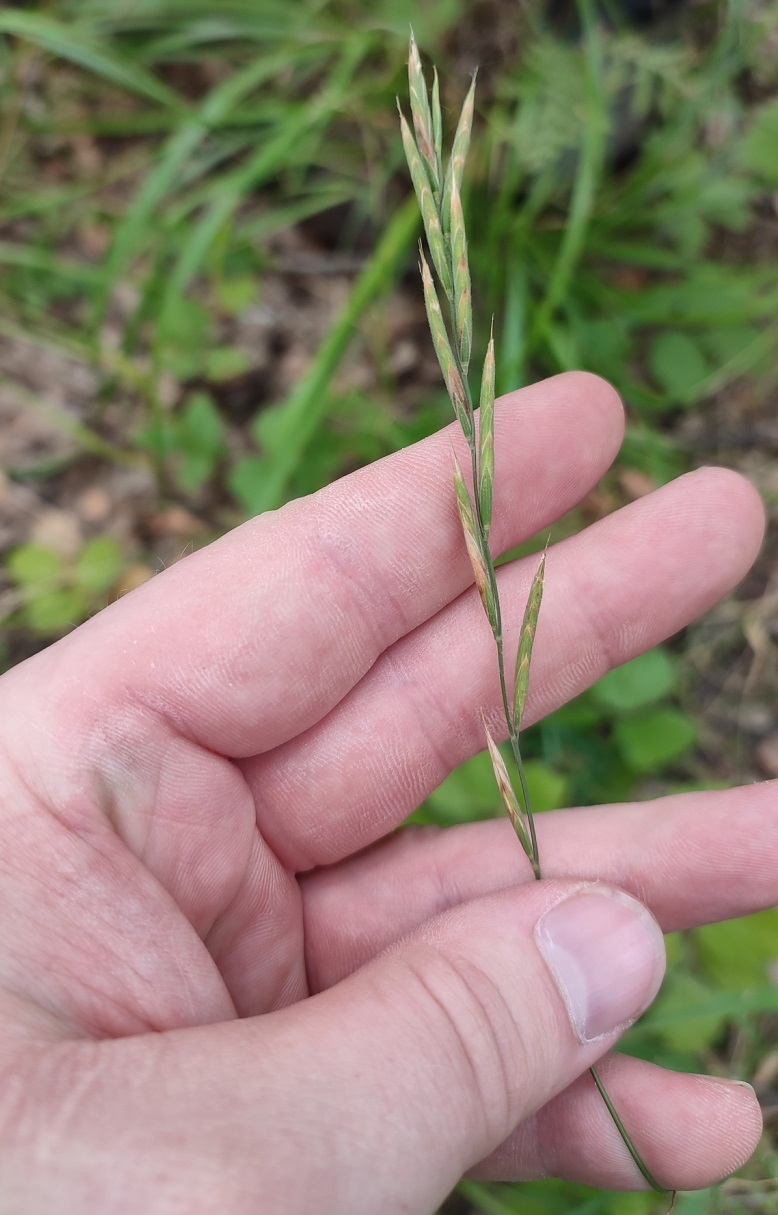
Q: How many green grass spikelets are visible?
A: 10